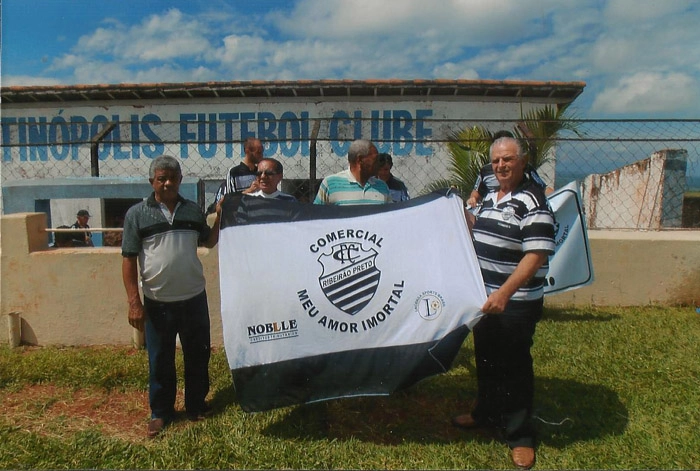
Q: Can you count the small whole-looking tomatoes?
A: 0